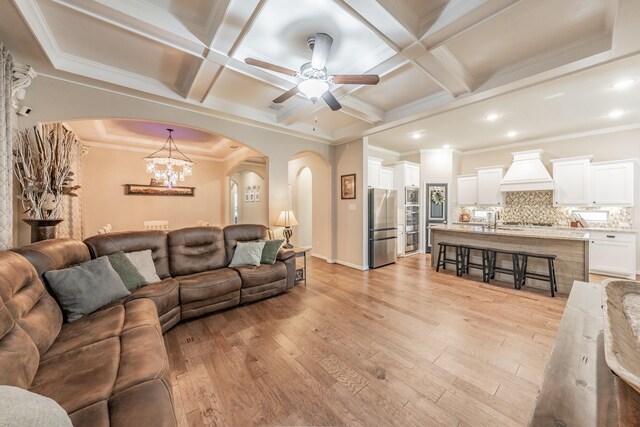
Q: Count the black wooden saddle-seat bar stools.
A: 4